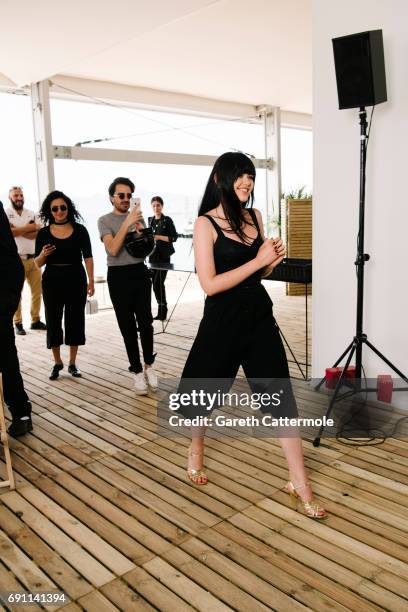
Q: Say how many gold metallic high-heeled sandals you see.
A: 2